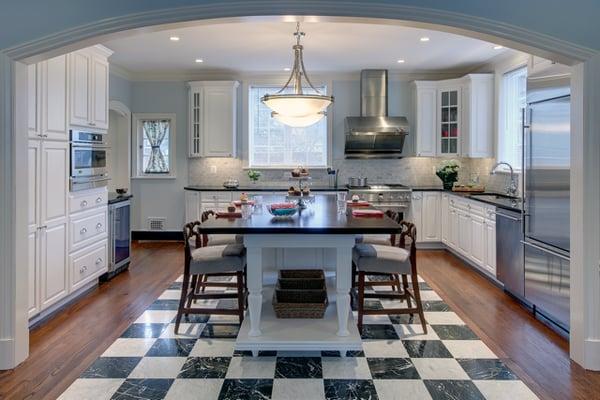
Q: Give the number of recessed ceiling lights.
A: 6